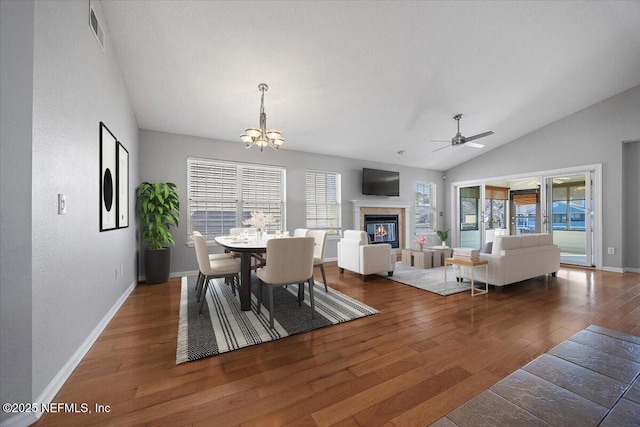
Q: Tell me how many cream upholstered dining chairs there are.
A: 6